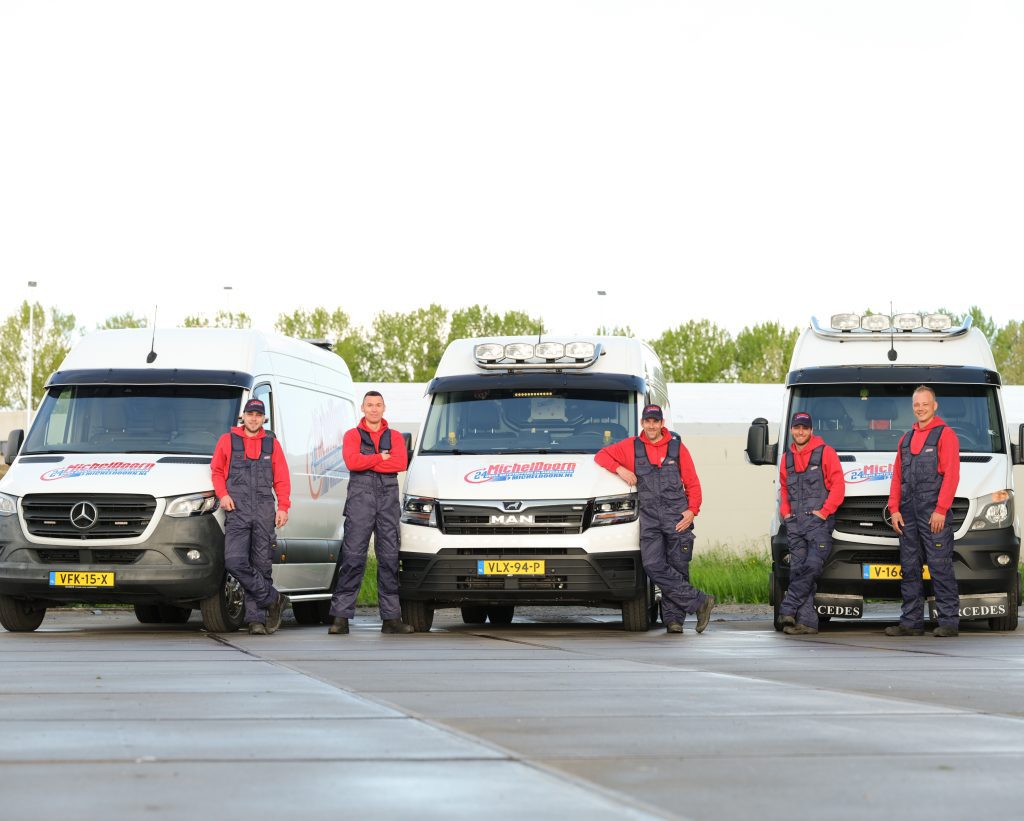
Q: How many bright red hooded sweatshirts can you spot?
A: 5